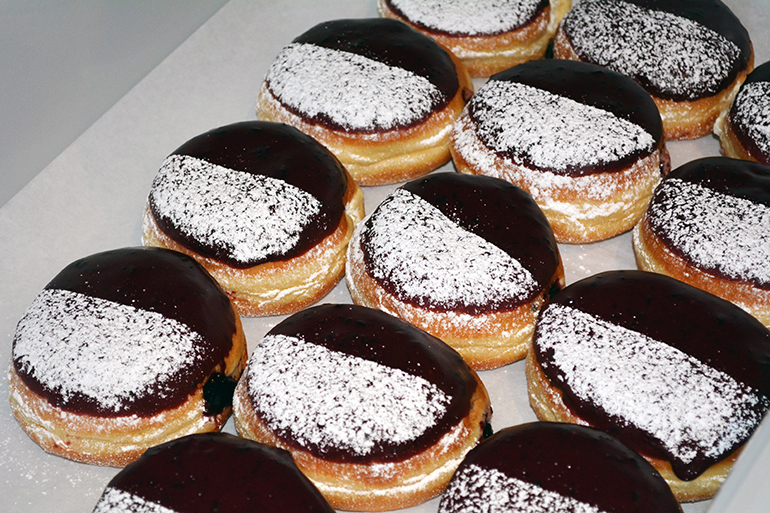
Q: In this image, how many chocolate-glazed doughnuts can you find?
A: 13